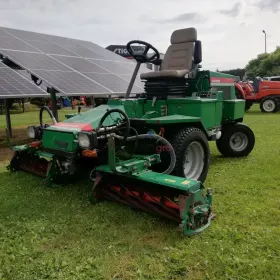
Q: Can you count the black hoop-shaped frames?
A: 2